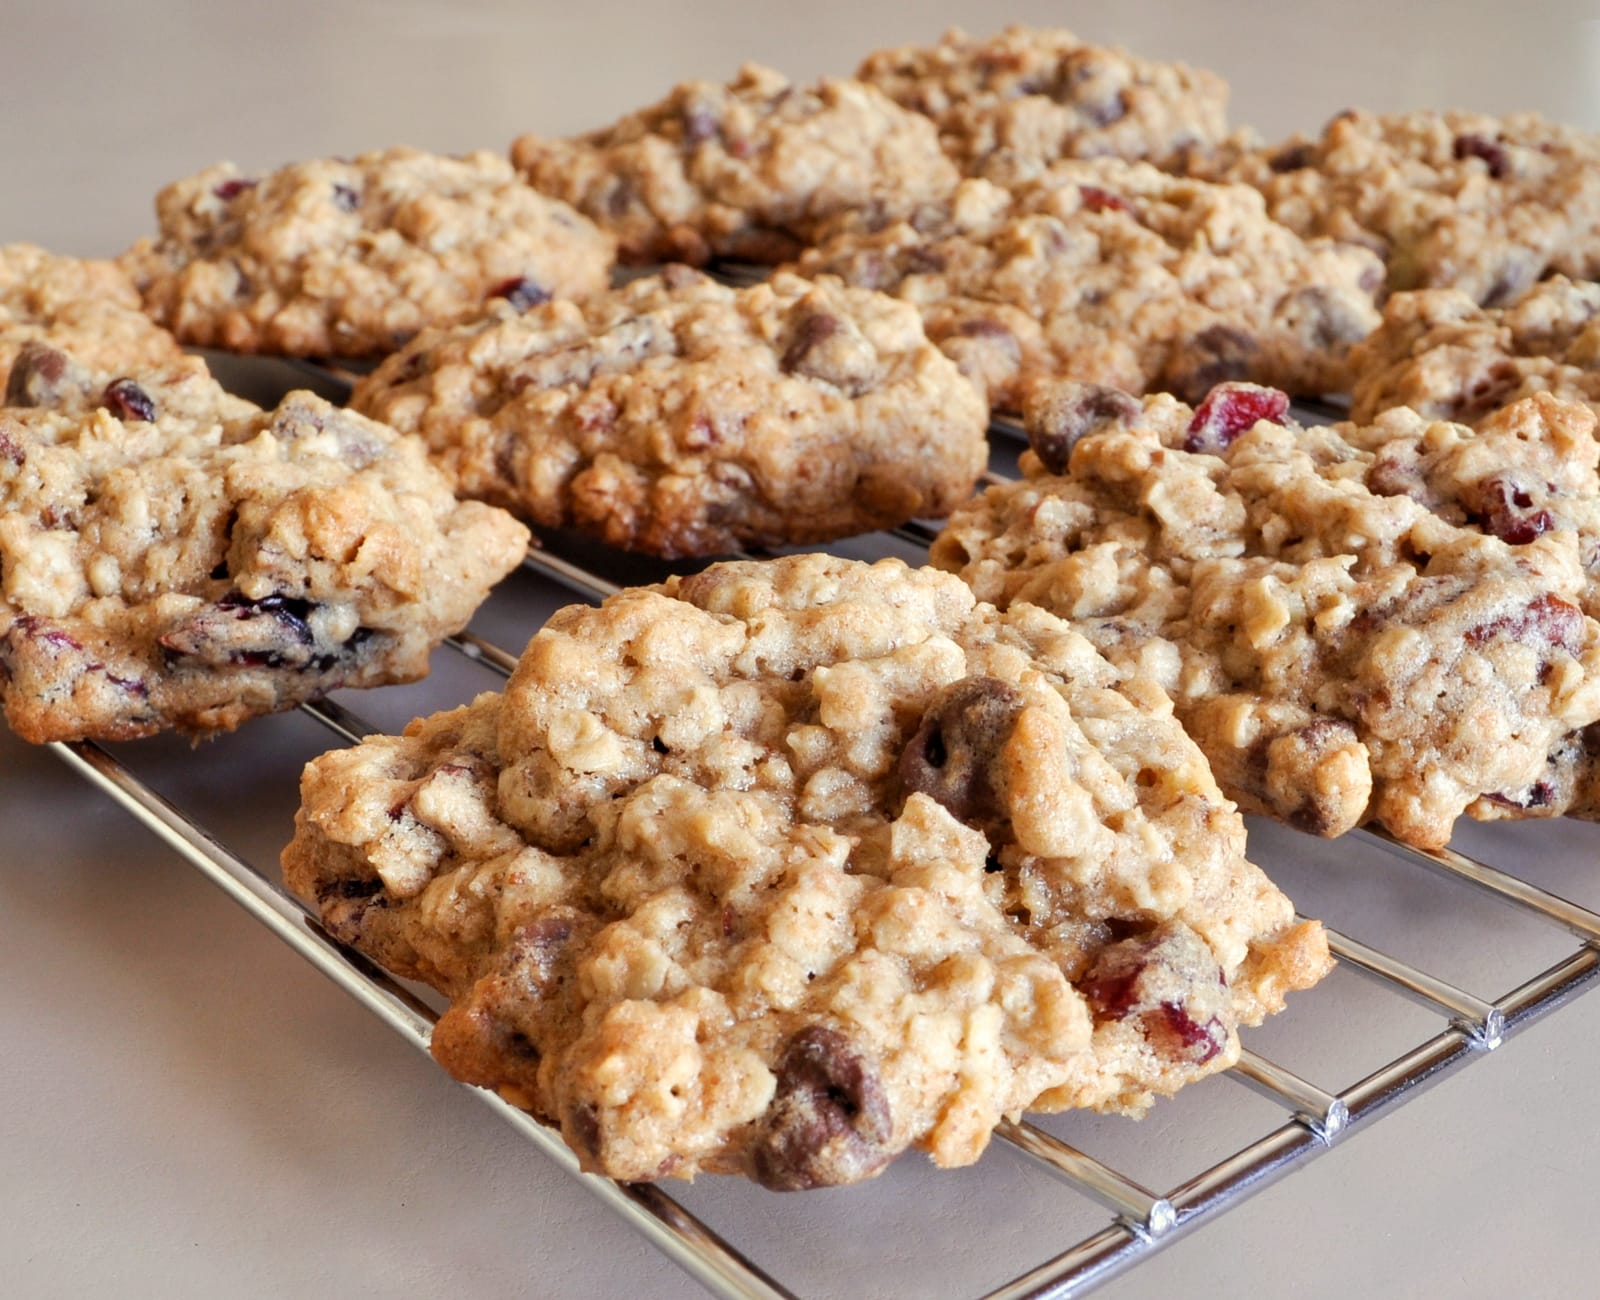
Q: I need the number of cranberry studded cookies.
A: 11